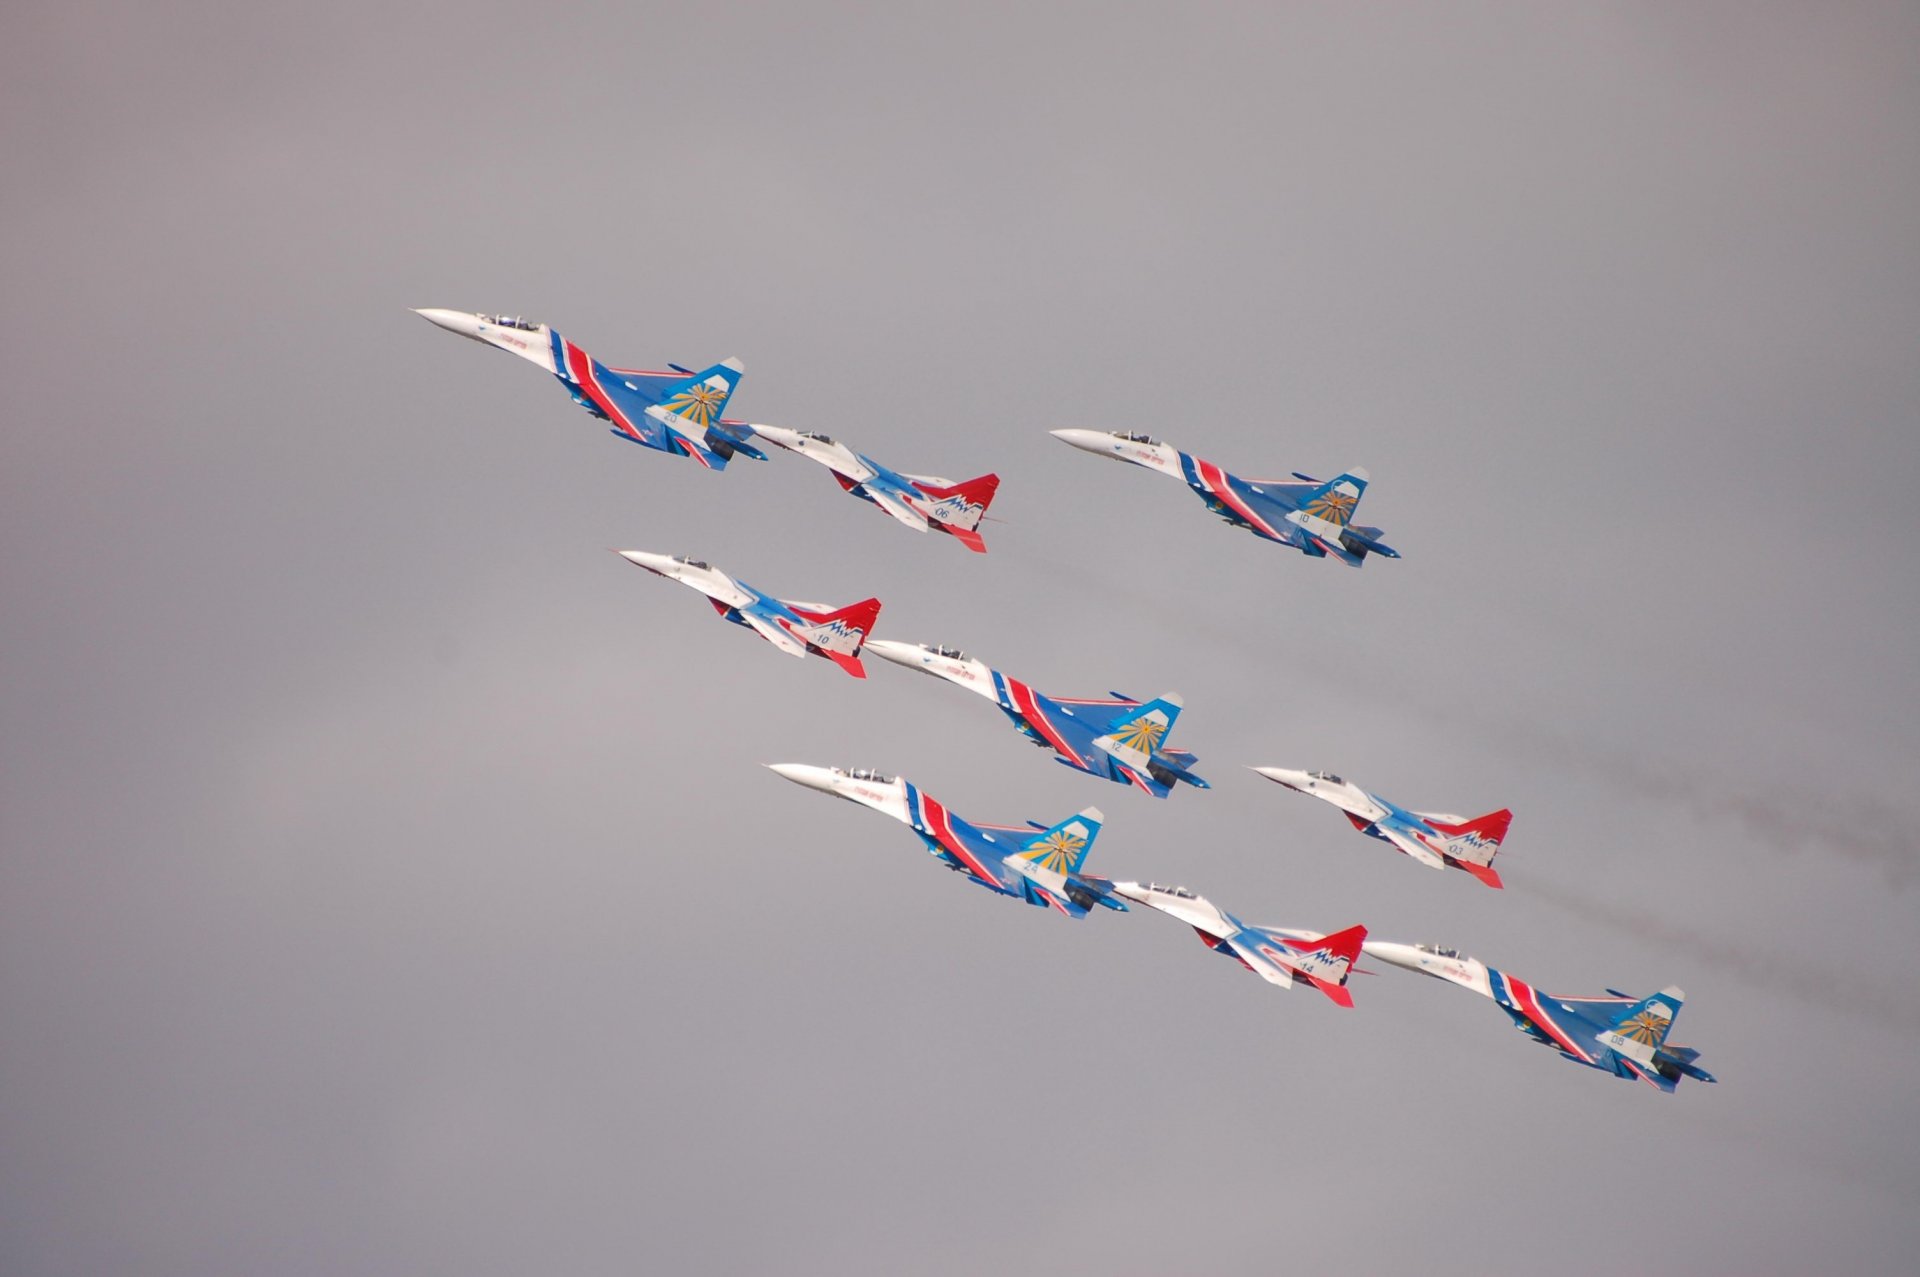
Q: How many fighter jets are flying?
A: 9